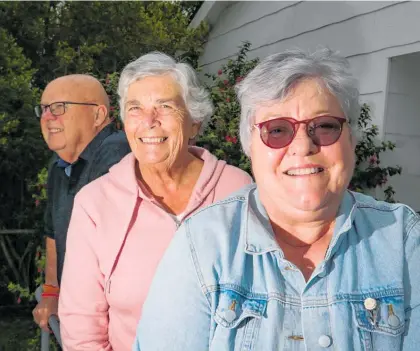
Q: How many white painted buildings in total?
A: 1